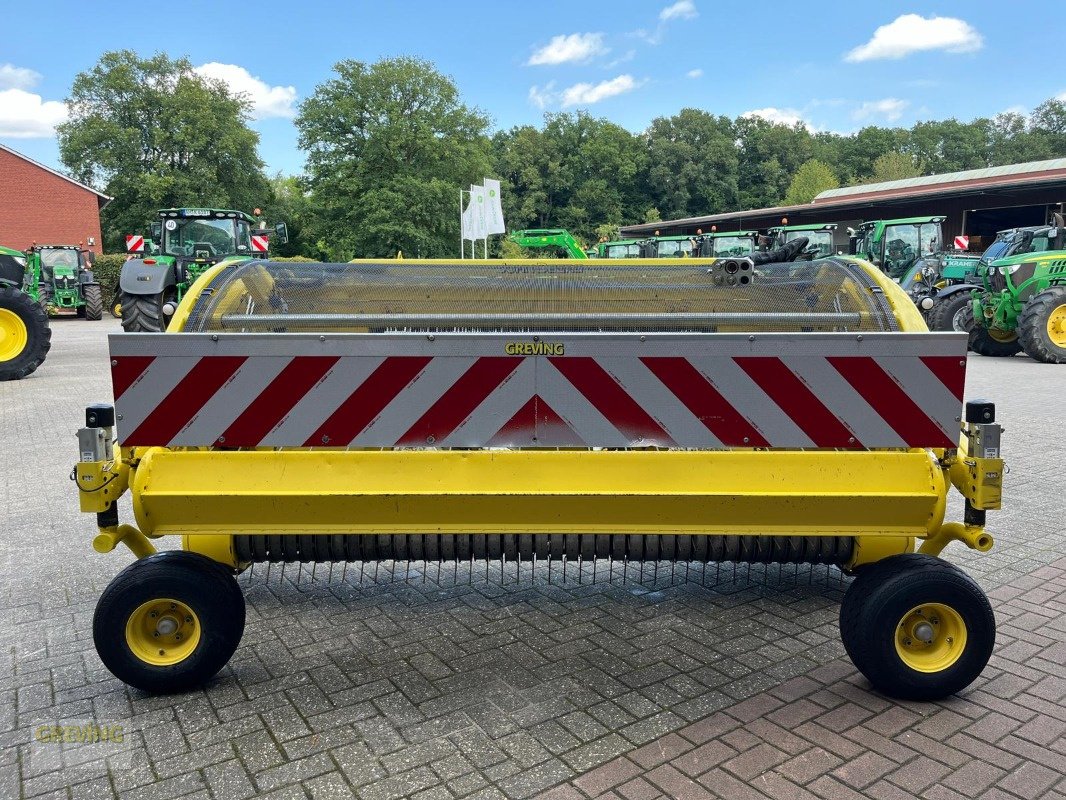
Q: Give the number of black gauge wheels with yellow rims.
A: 2